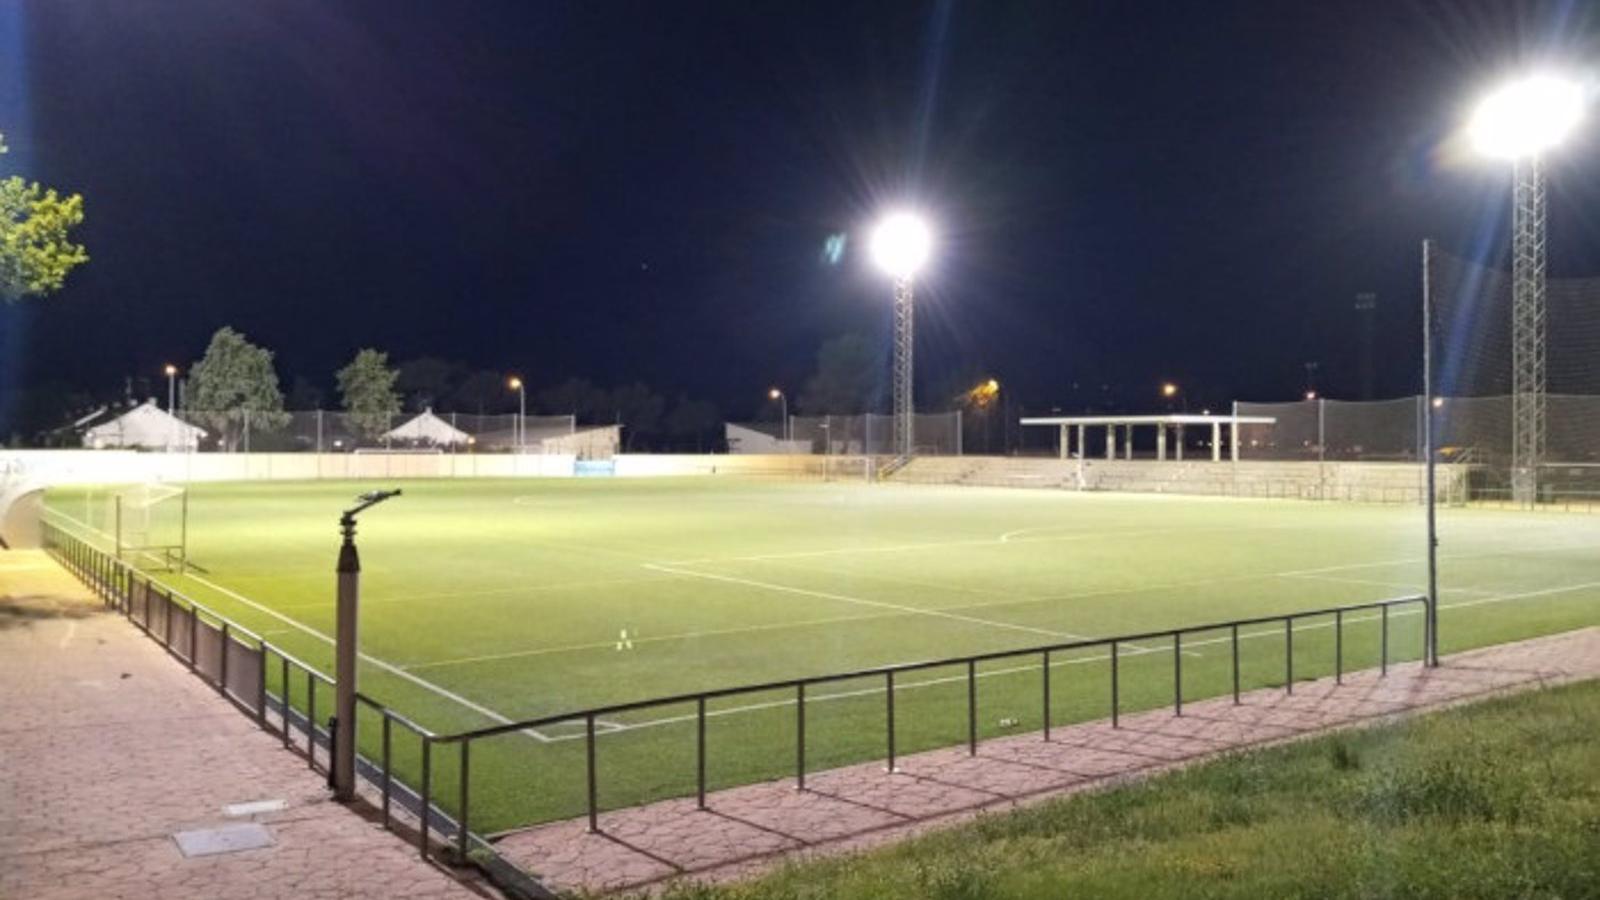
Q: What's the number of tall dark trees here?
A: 2